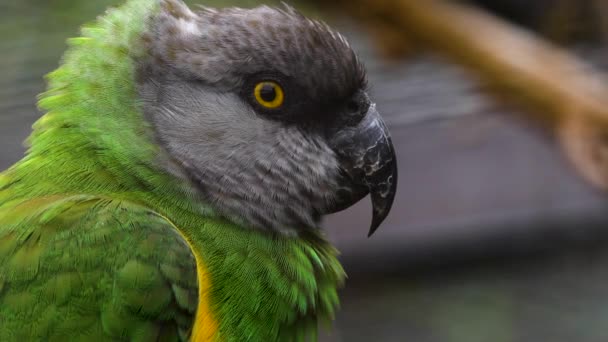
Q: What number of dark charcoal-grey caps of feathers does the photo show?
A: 1